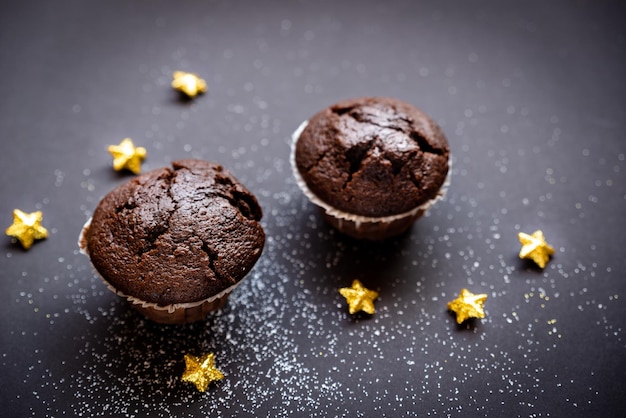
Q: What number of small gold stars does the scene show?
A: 7